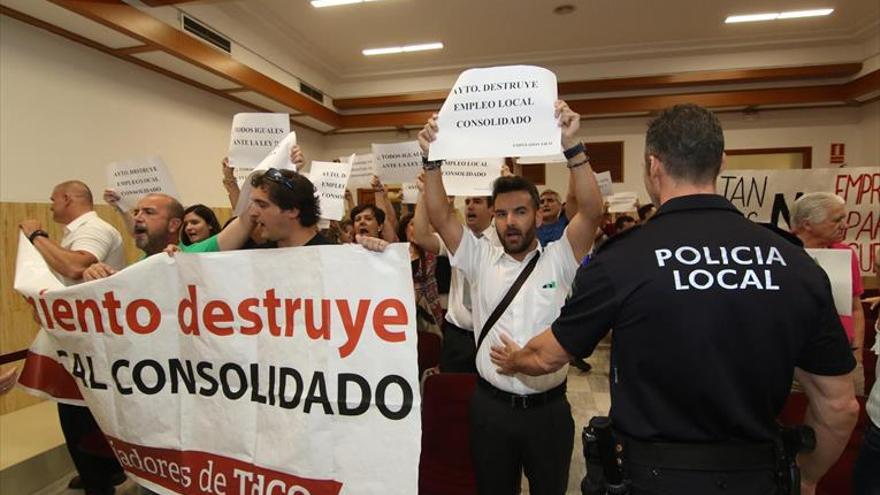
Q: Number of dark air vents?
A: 2